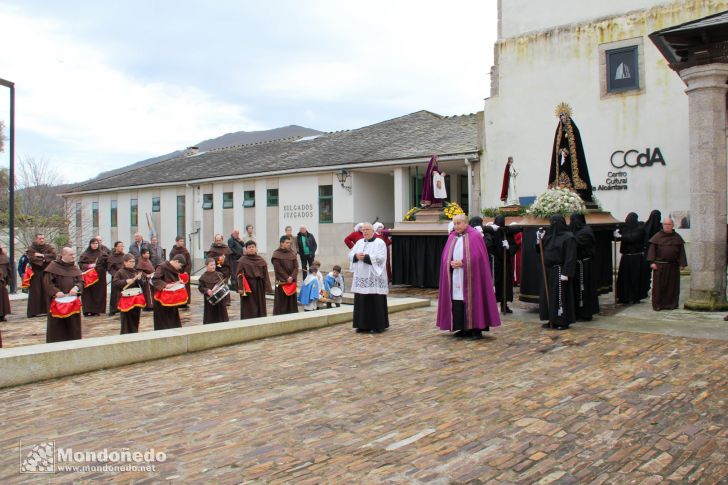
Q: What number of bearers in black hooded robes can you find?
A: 6